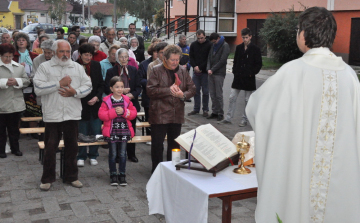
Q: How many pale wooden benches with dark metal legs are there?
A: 3